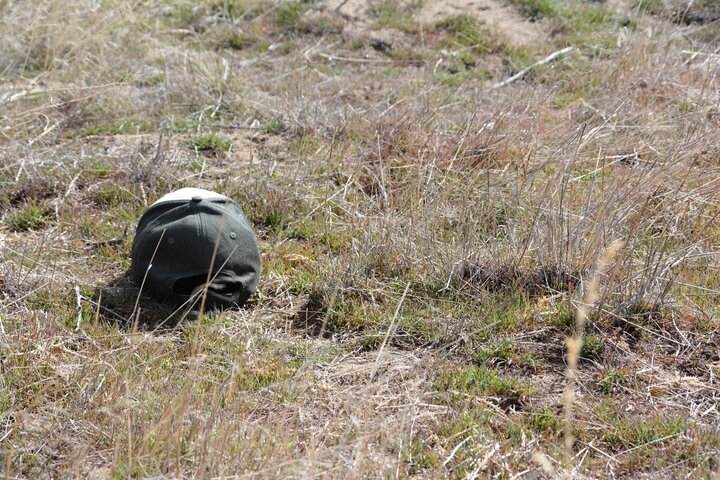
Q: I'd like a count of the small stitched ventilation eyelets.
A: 2